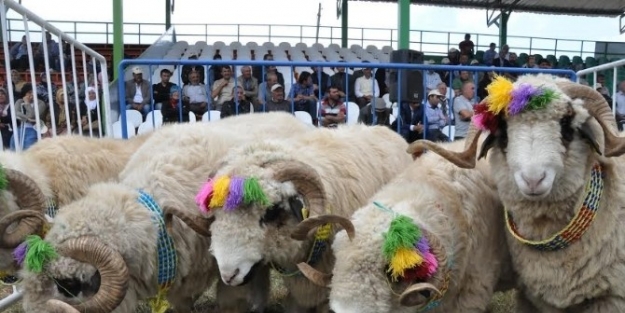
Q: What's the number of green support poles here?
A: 5